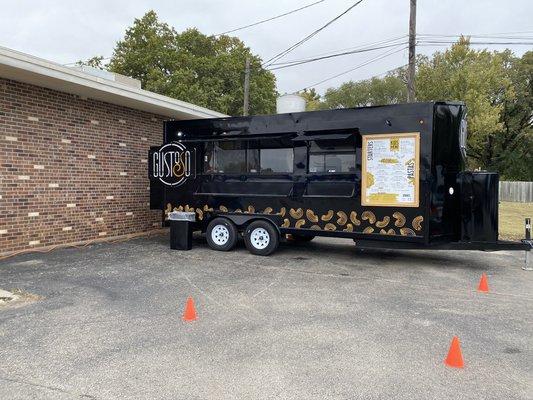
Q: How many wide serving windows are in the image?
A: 2